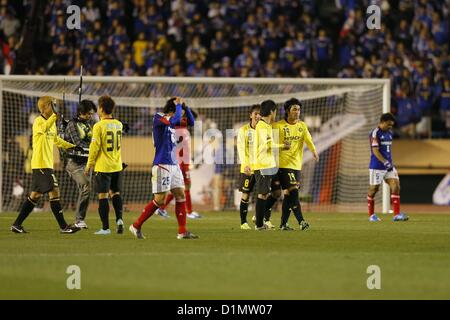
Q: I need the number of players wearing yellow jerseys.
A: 5